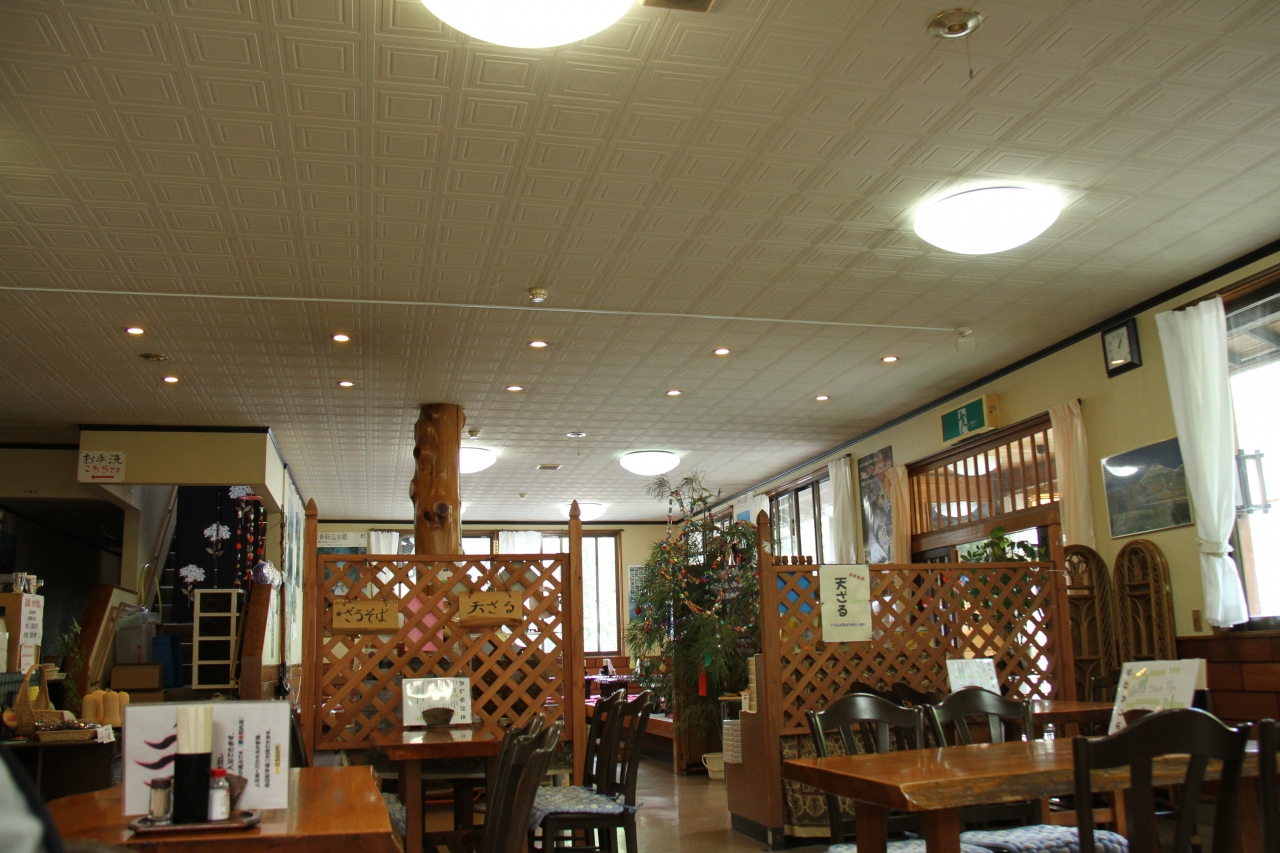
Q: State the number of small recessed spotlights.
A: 10